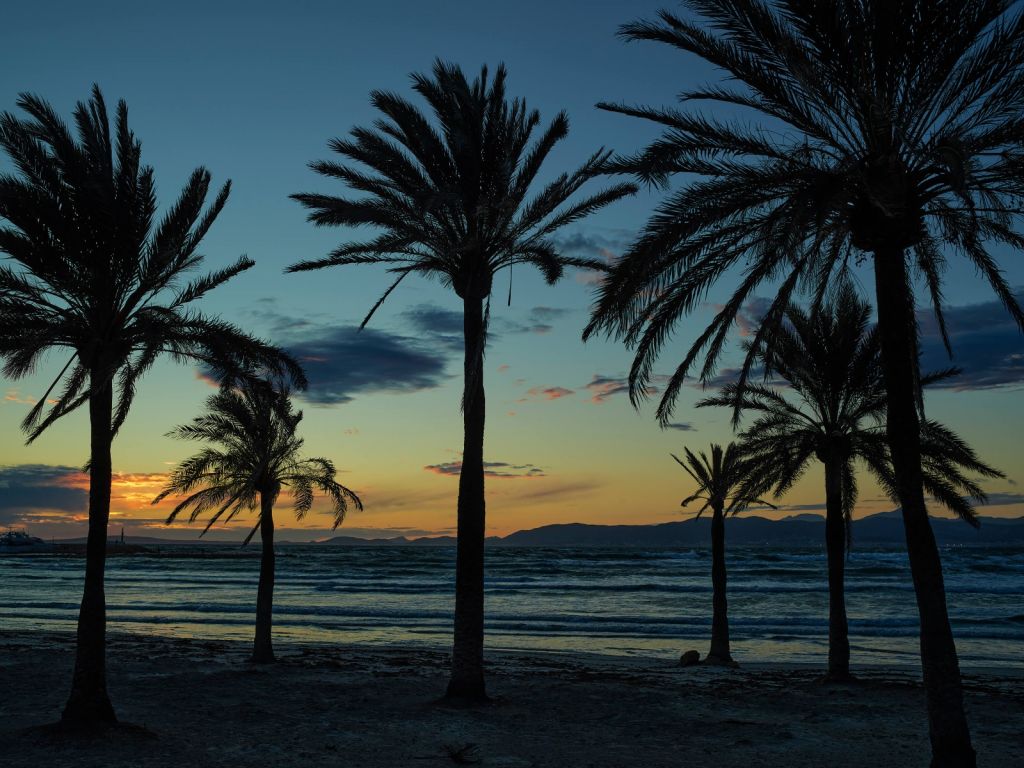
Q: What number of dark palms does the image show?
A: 6